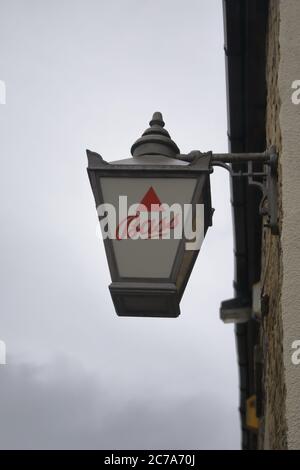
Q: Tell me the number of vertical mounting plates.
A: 1